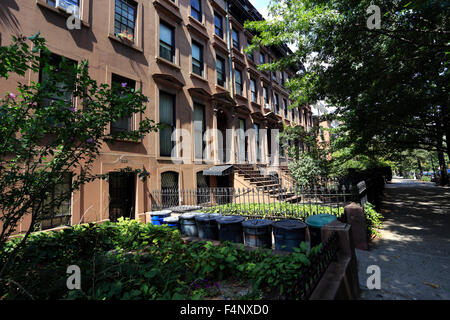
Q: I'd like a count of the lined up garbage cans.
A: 8